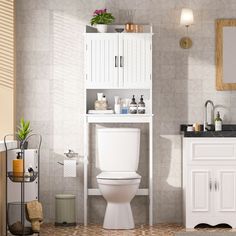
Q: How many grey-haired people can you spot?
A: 0